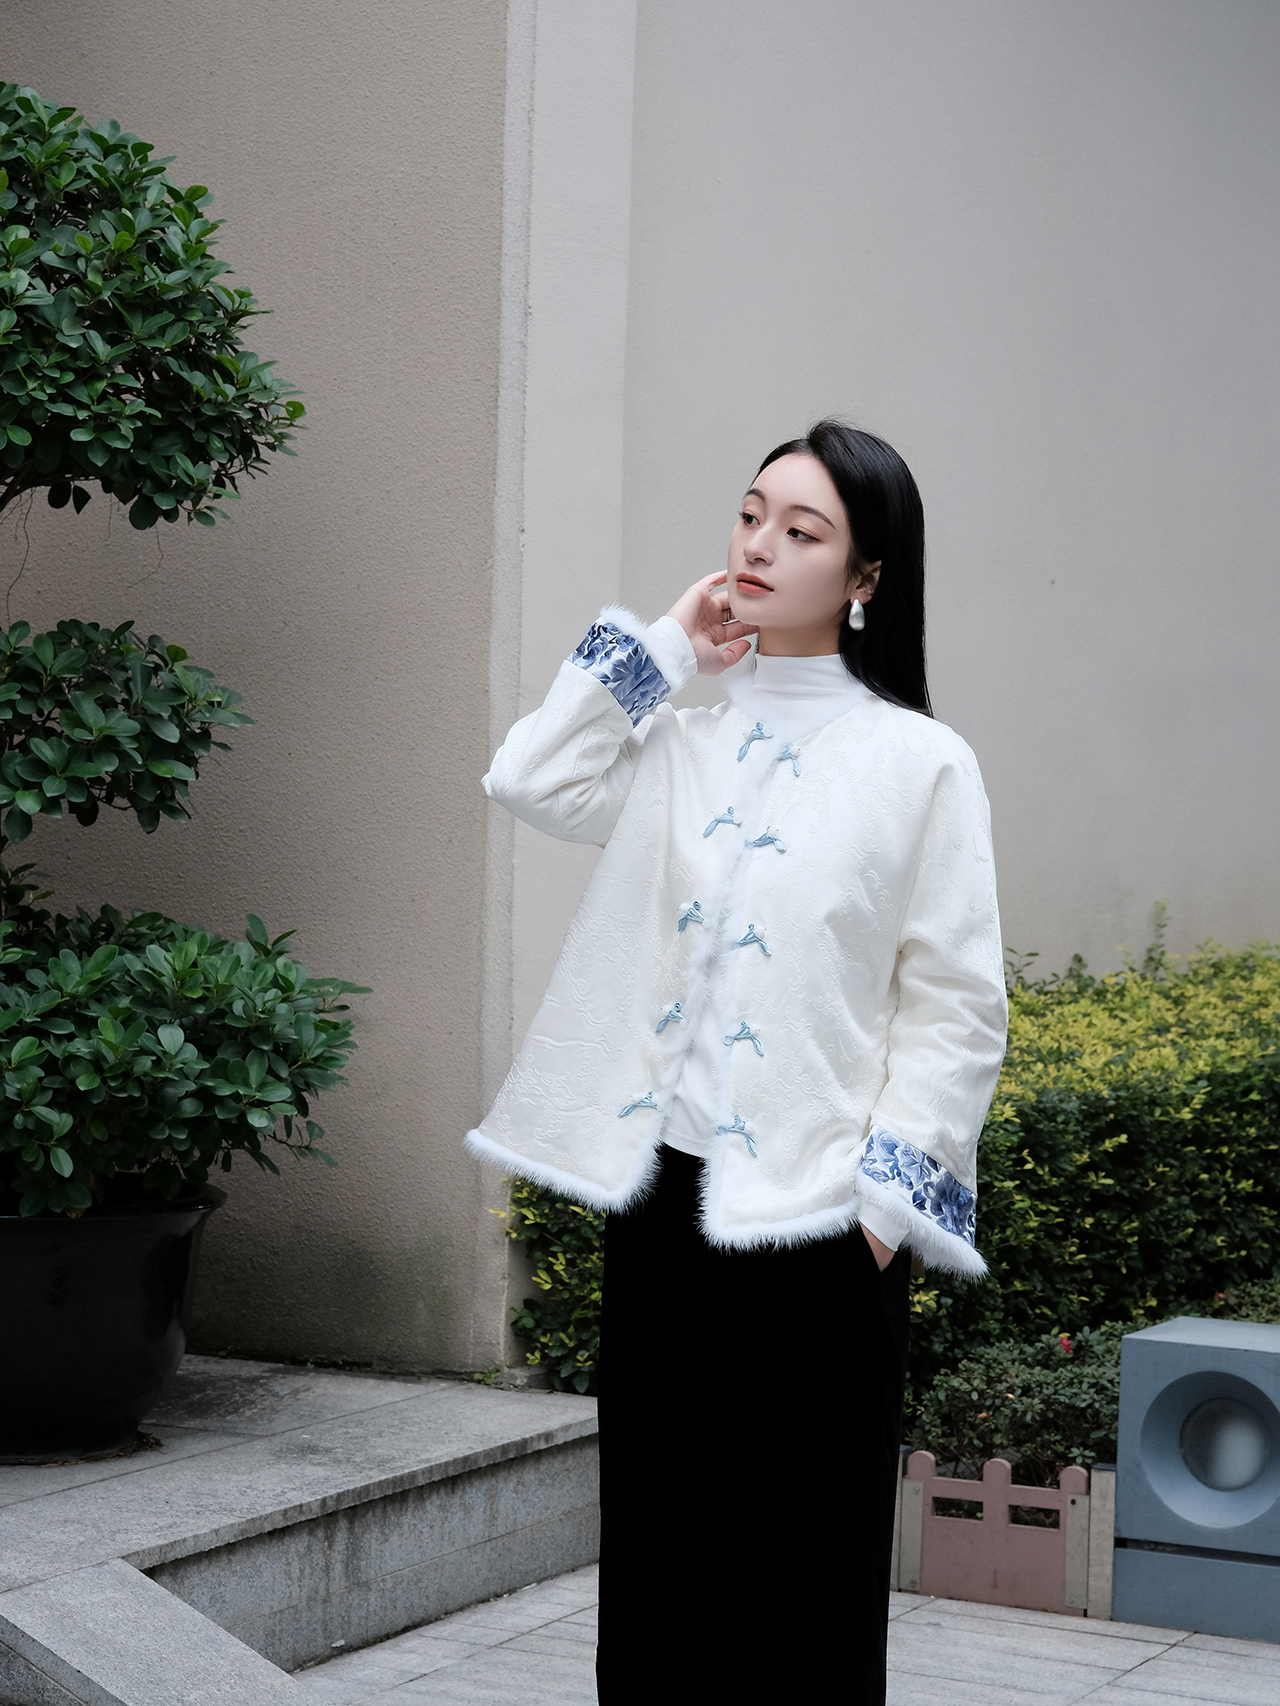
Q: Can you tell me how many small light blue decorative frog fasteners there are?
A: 10